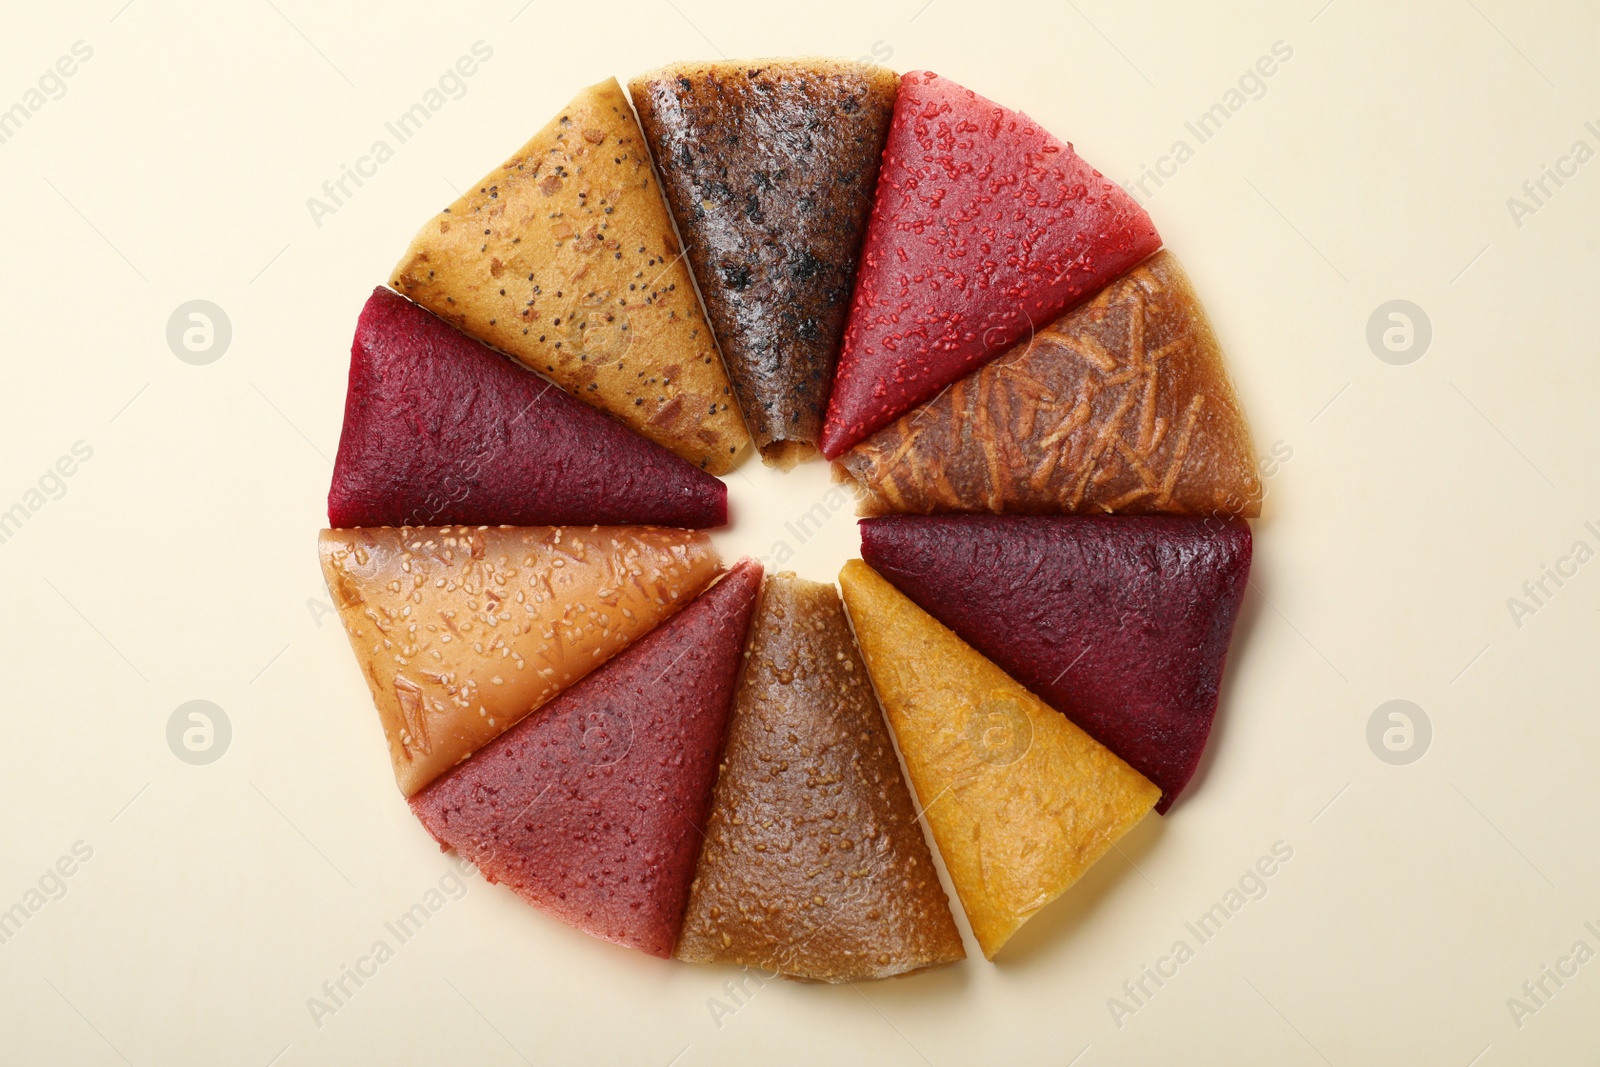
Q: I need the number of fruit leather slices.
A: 10